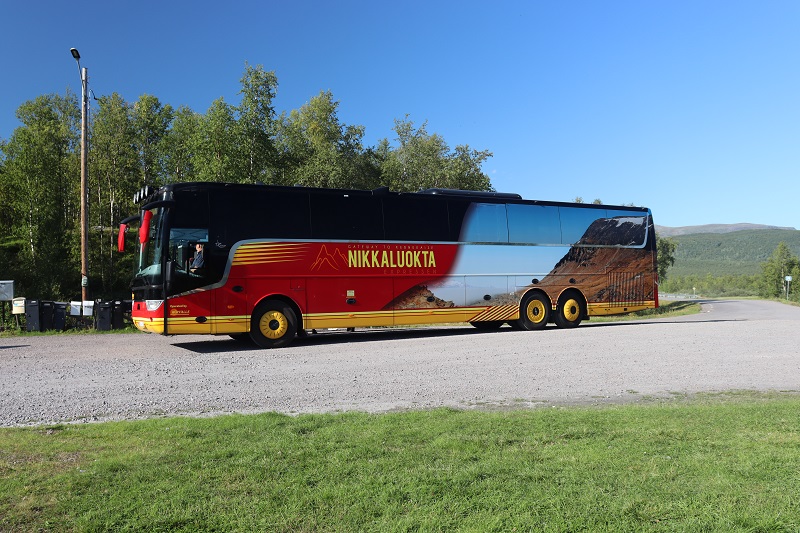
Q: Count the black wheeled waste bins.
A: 5